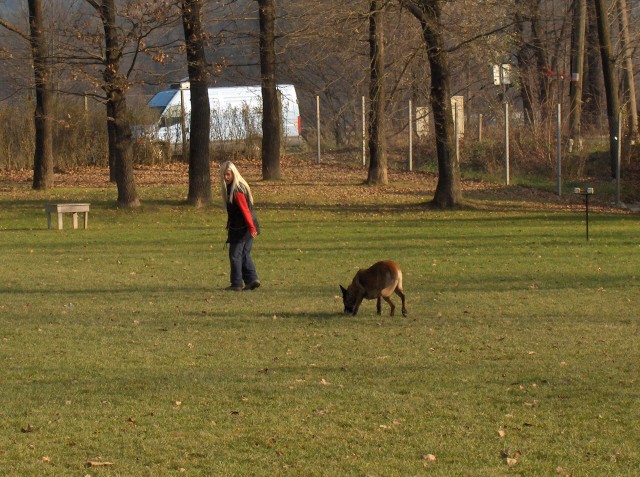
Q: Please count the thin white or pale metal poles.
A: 7